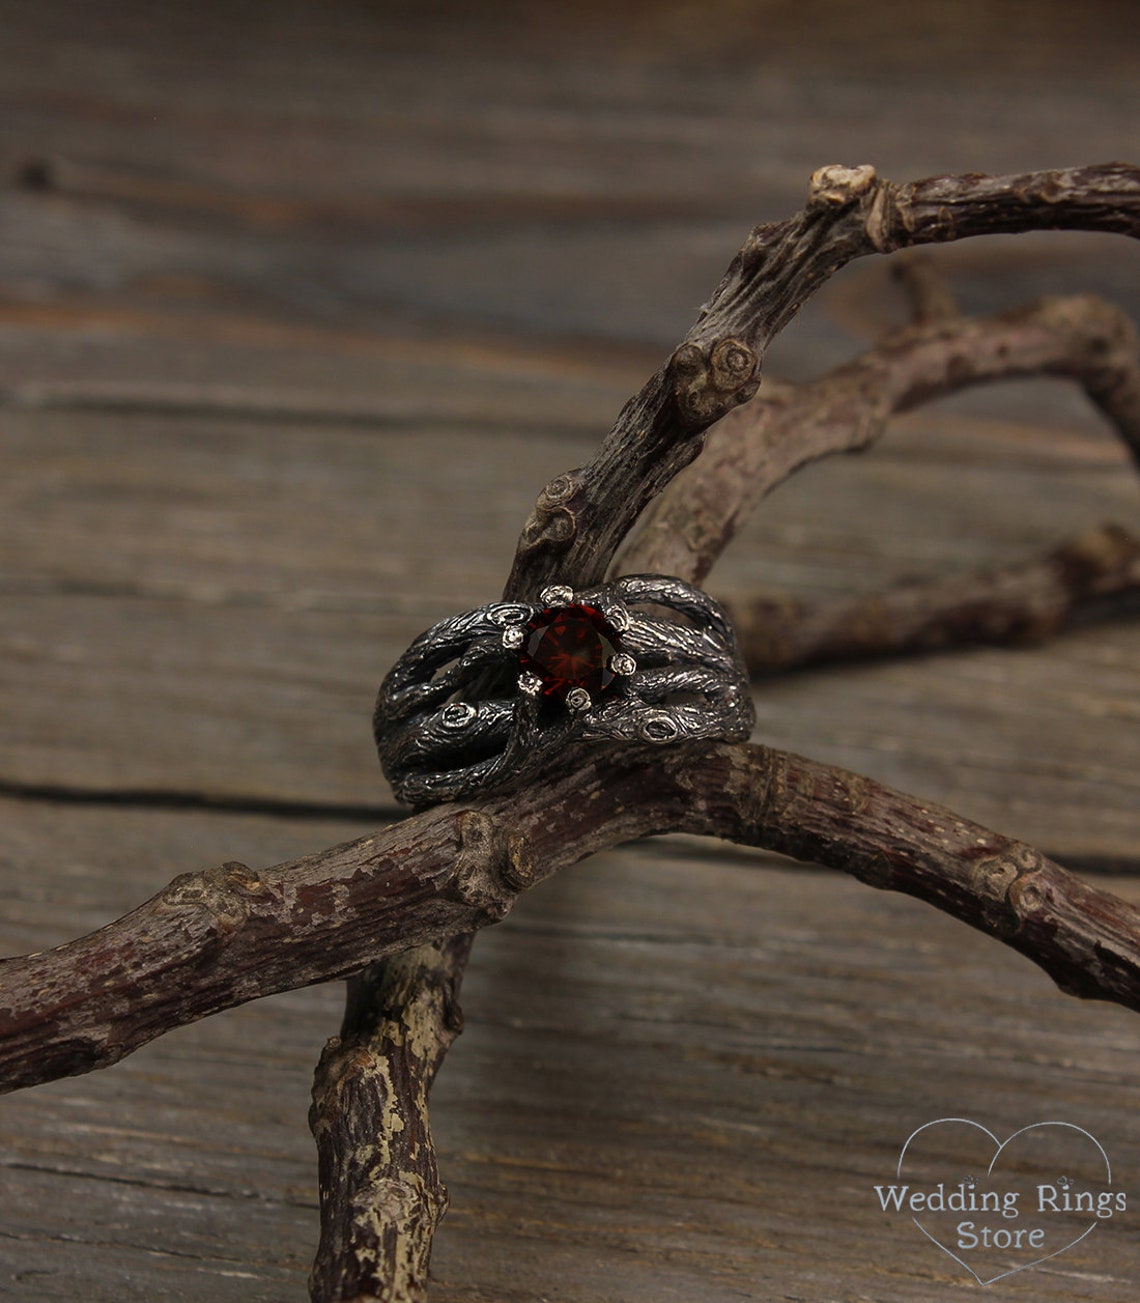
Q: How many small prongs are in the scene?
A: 6